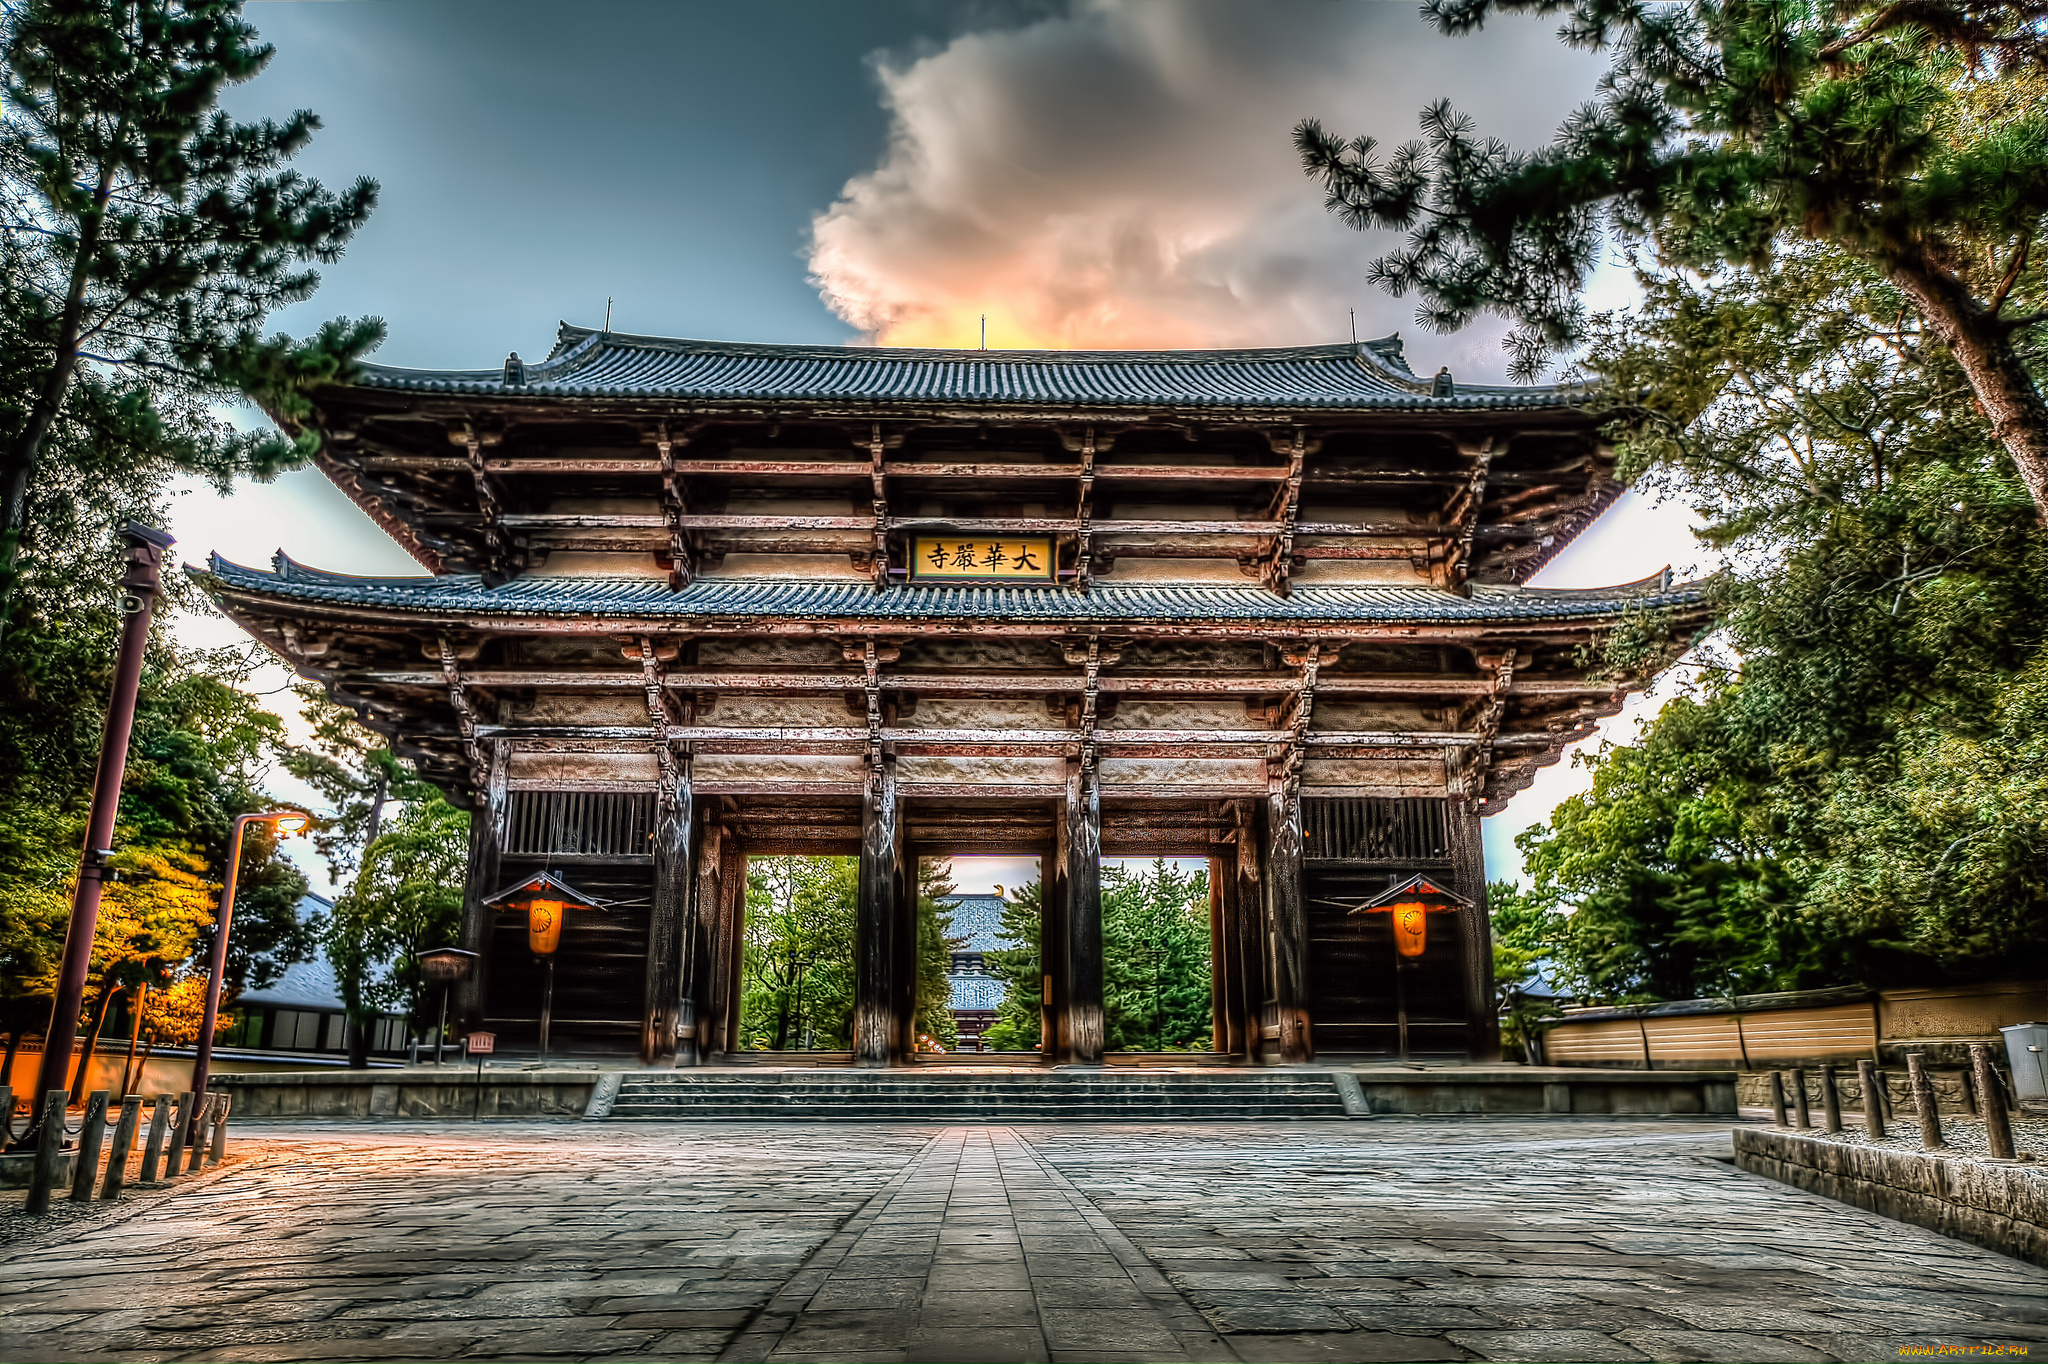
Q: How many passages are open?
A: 3